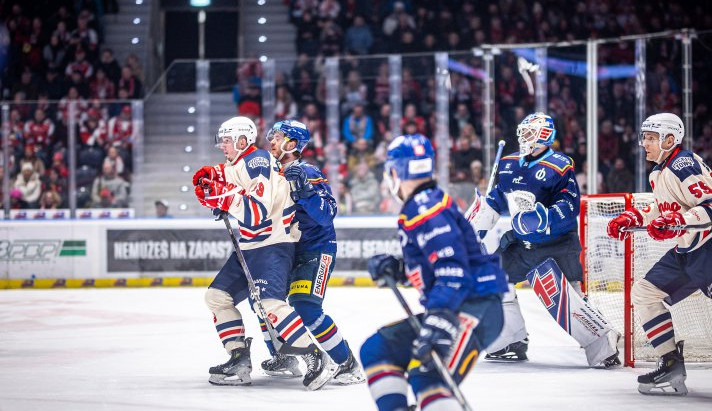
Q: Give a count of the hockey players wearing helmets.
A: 5